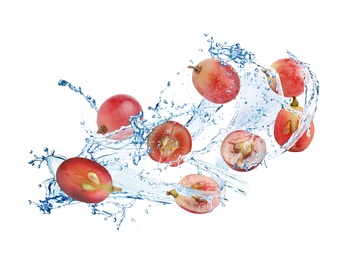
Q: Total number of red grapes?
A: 8